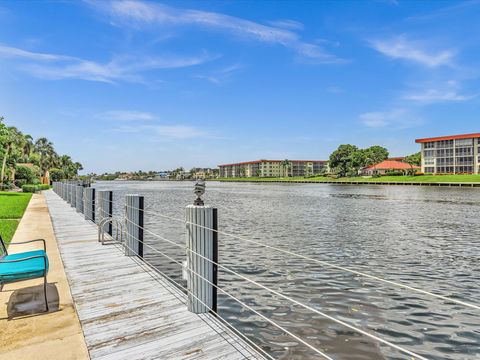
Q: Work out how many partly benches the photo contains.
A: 1